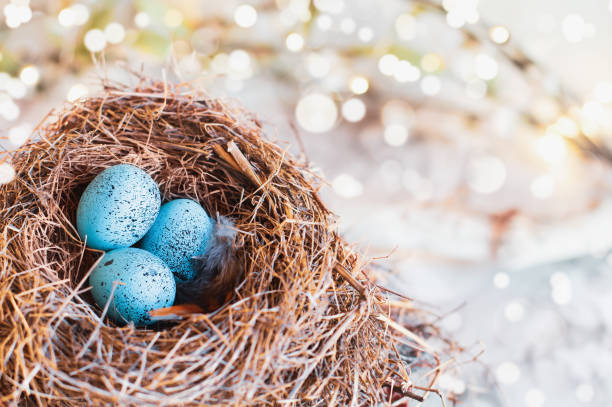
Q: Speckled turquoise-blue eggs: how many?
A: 3